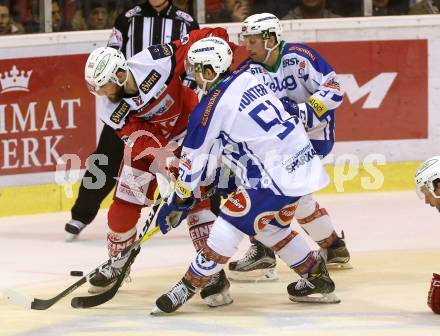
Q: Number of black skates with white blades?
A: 7